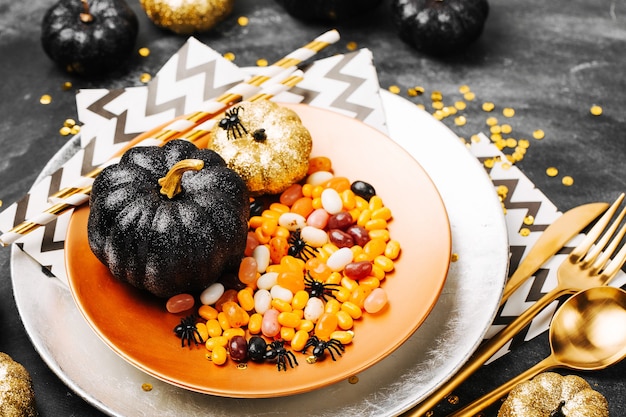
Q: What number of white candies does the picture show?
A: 11